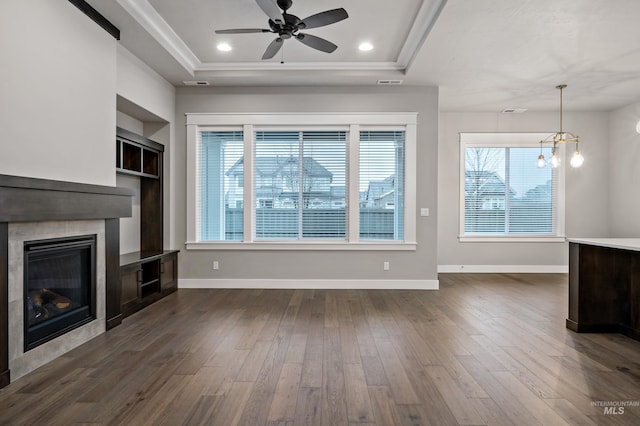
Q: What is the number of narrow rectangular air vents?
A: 3